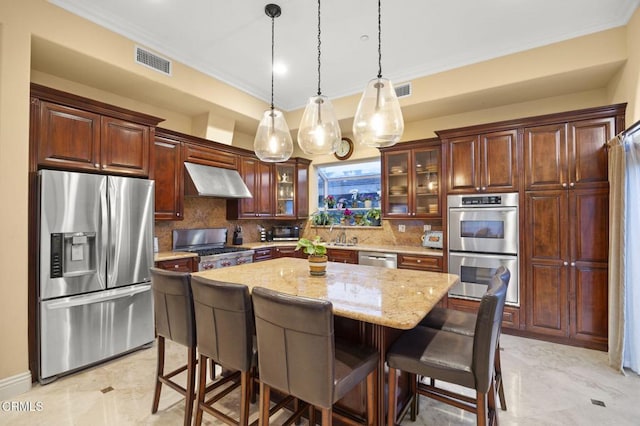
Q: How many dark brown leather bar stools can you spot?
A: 5